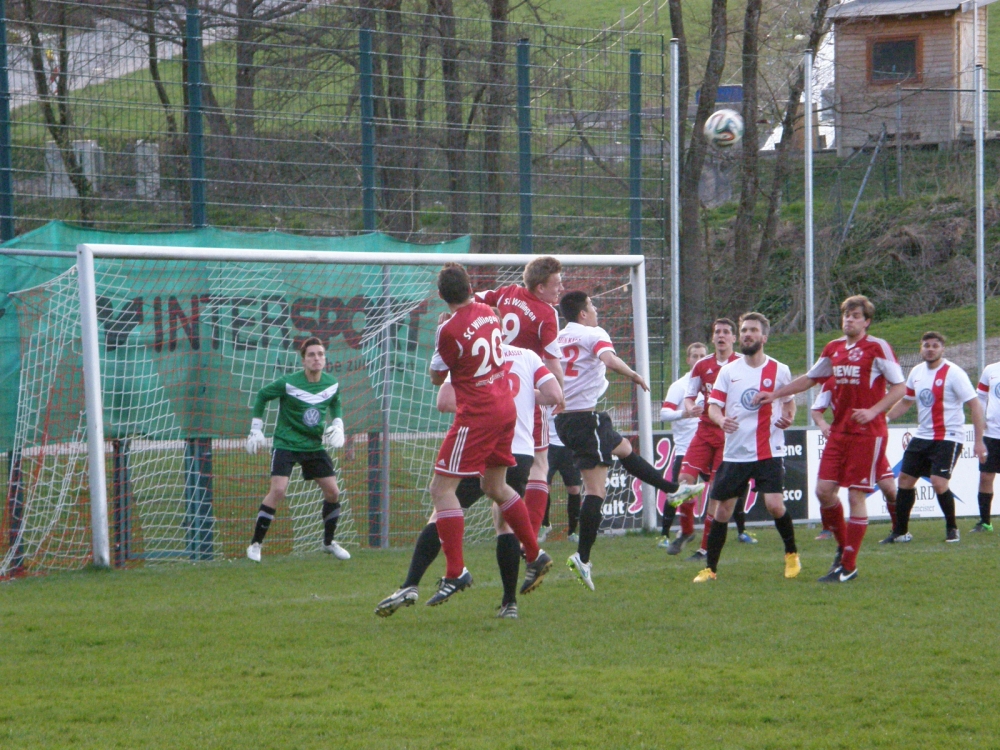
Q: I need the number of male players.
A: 13